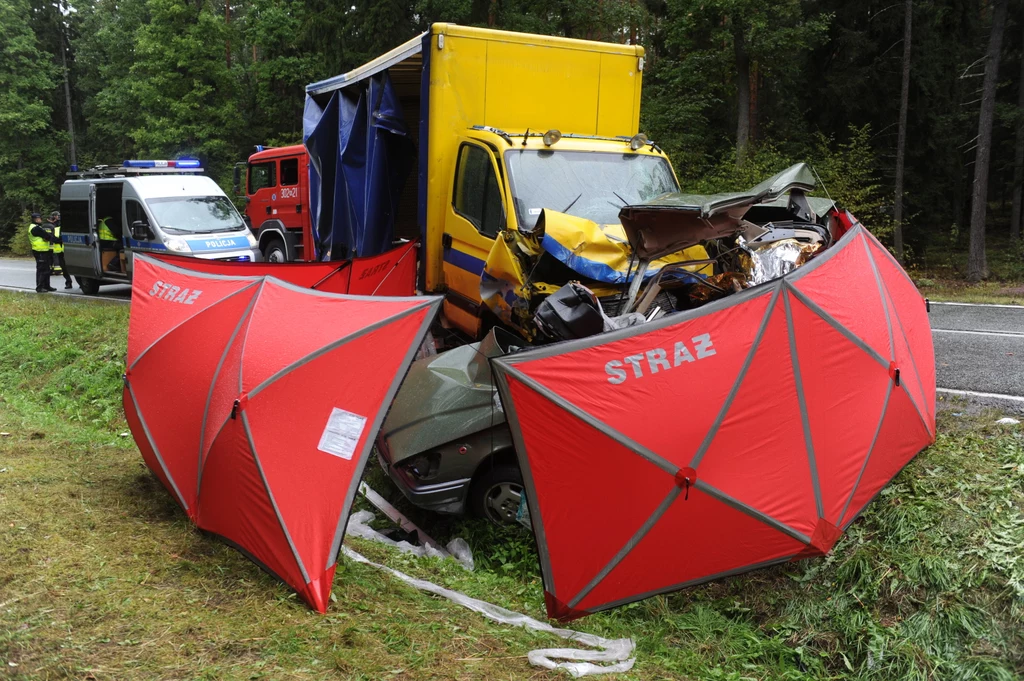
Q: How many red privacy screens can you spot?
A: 3